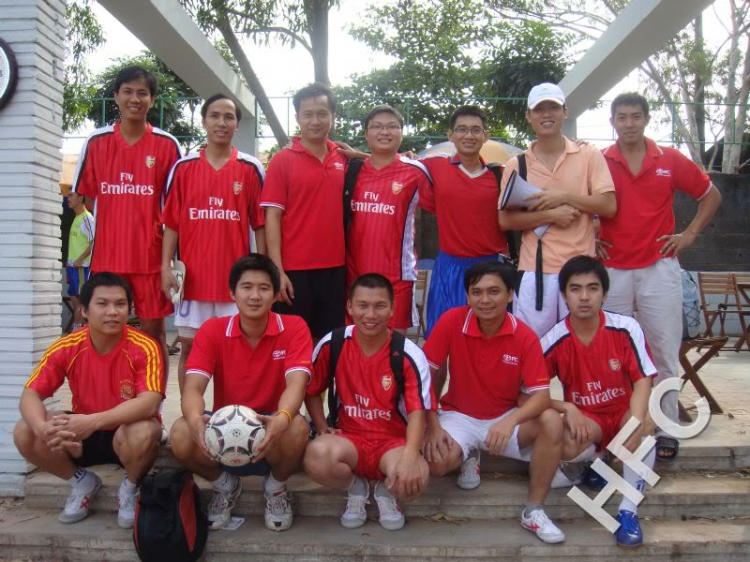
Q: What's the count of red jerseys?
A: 11